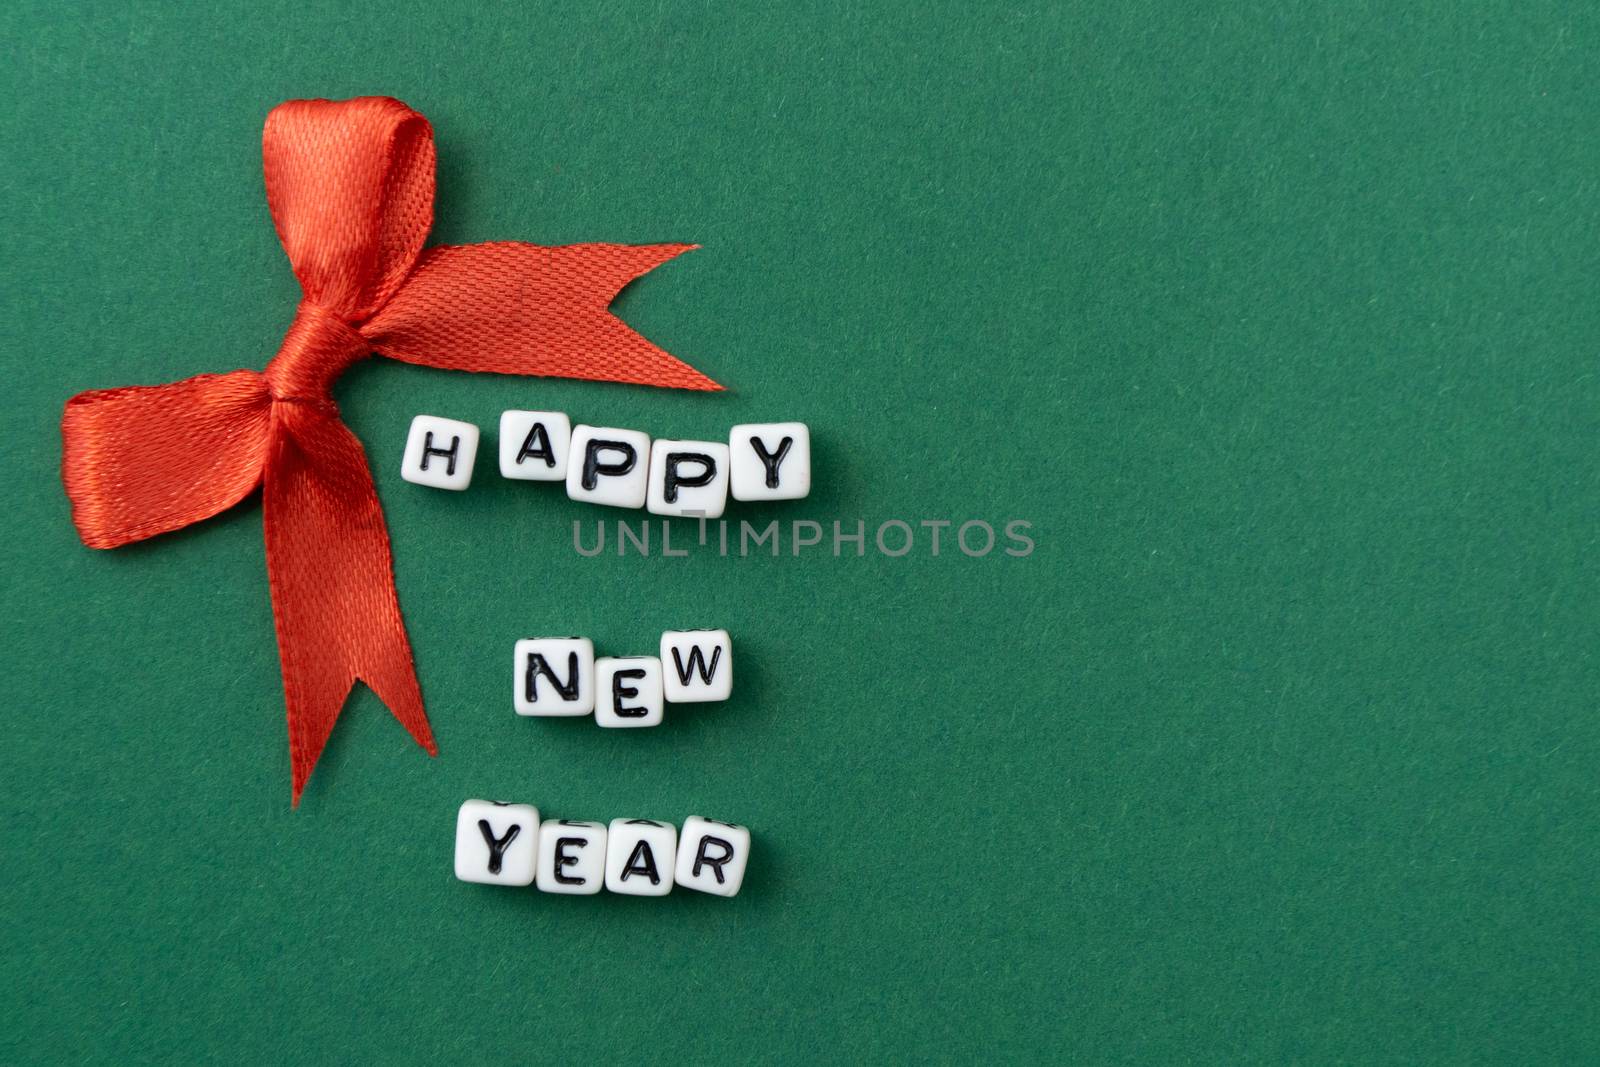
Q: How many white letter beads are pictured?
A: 12